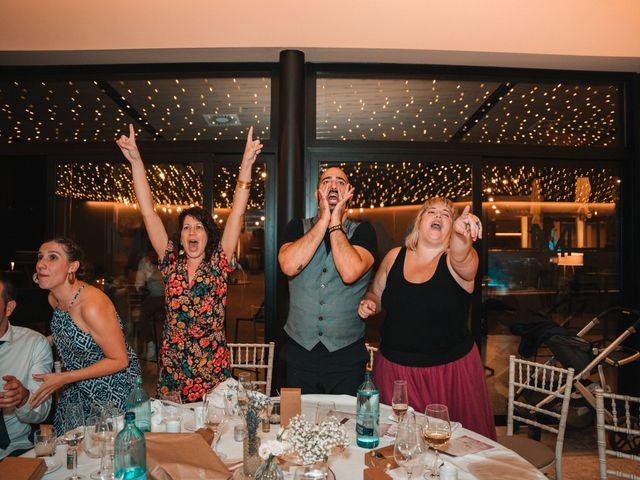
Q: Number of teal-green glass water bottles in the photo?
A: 3